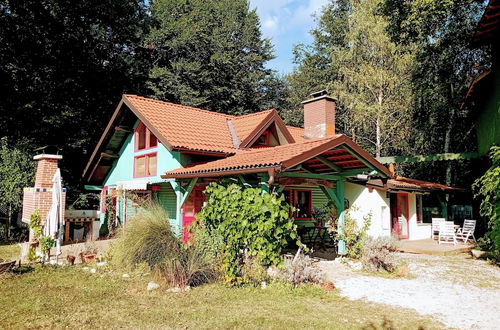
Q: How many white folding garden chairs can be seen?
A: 3